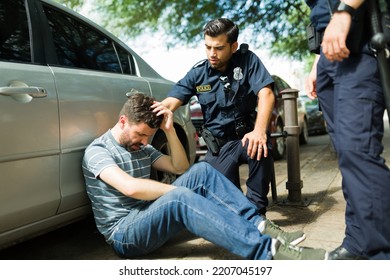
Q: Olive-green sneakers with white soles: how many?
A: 2